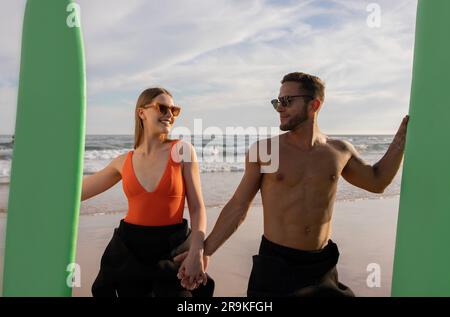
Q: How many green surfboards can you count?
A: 2